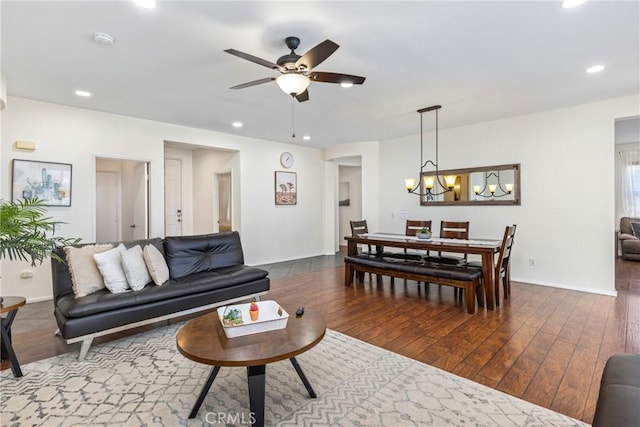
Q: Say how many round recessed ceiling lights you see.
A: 7